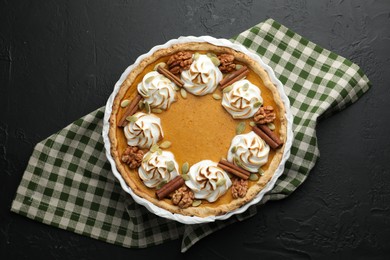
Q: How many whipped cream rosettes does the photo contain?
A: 7